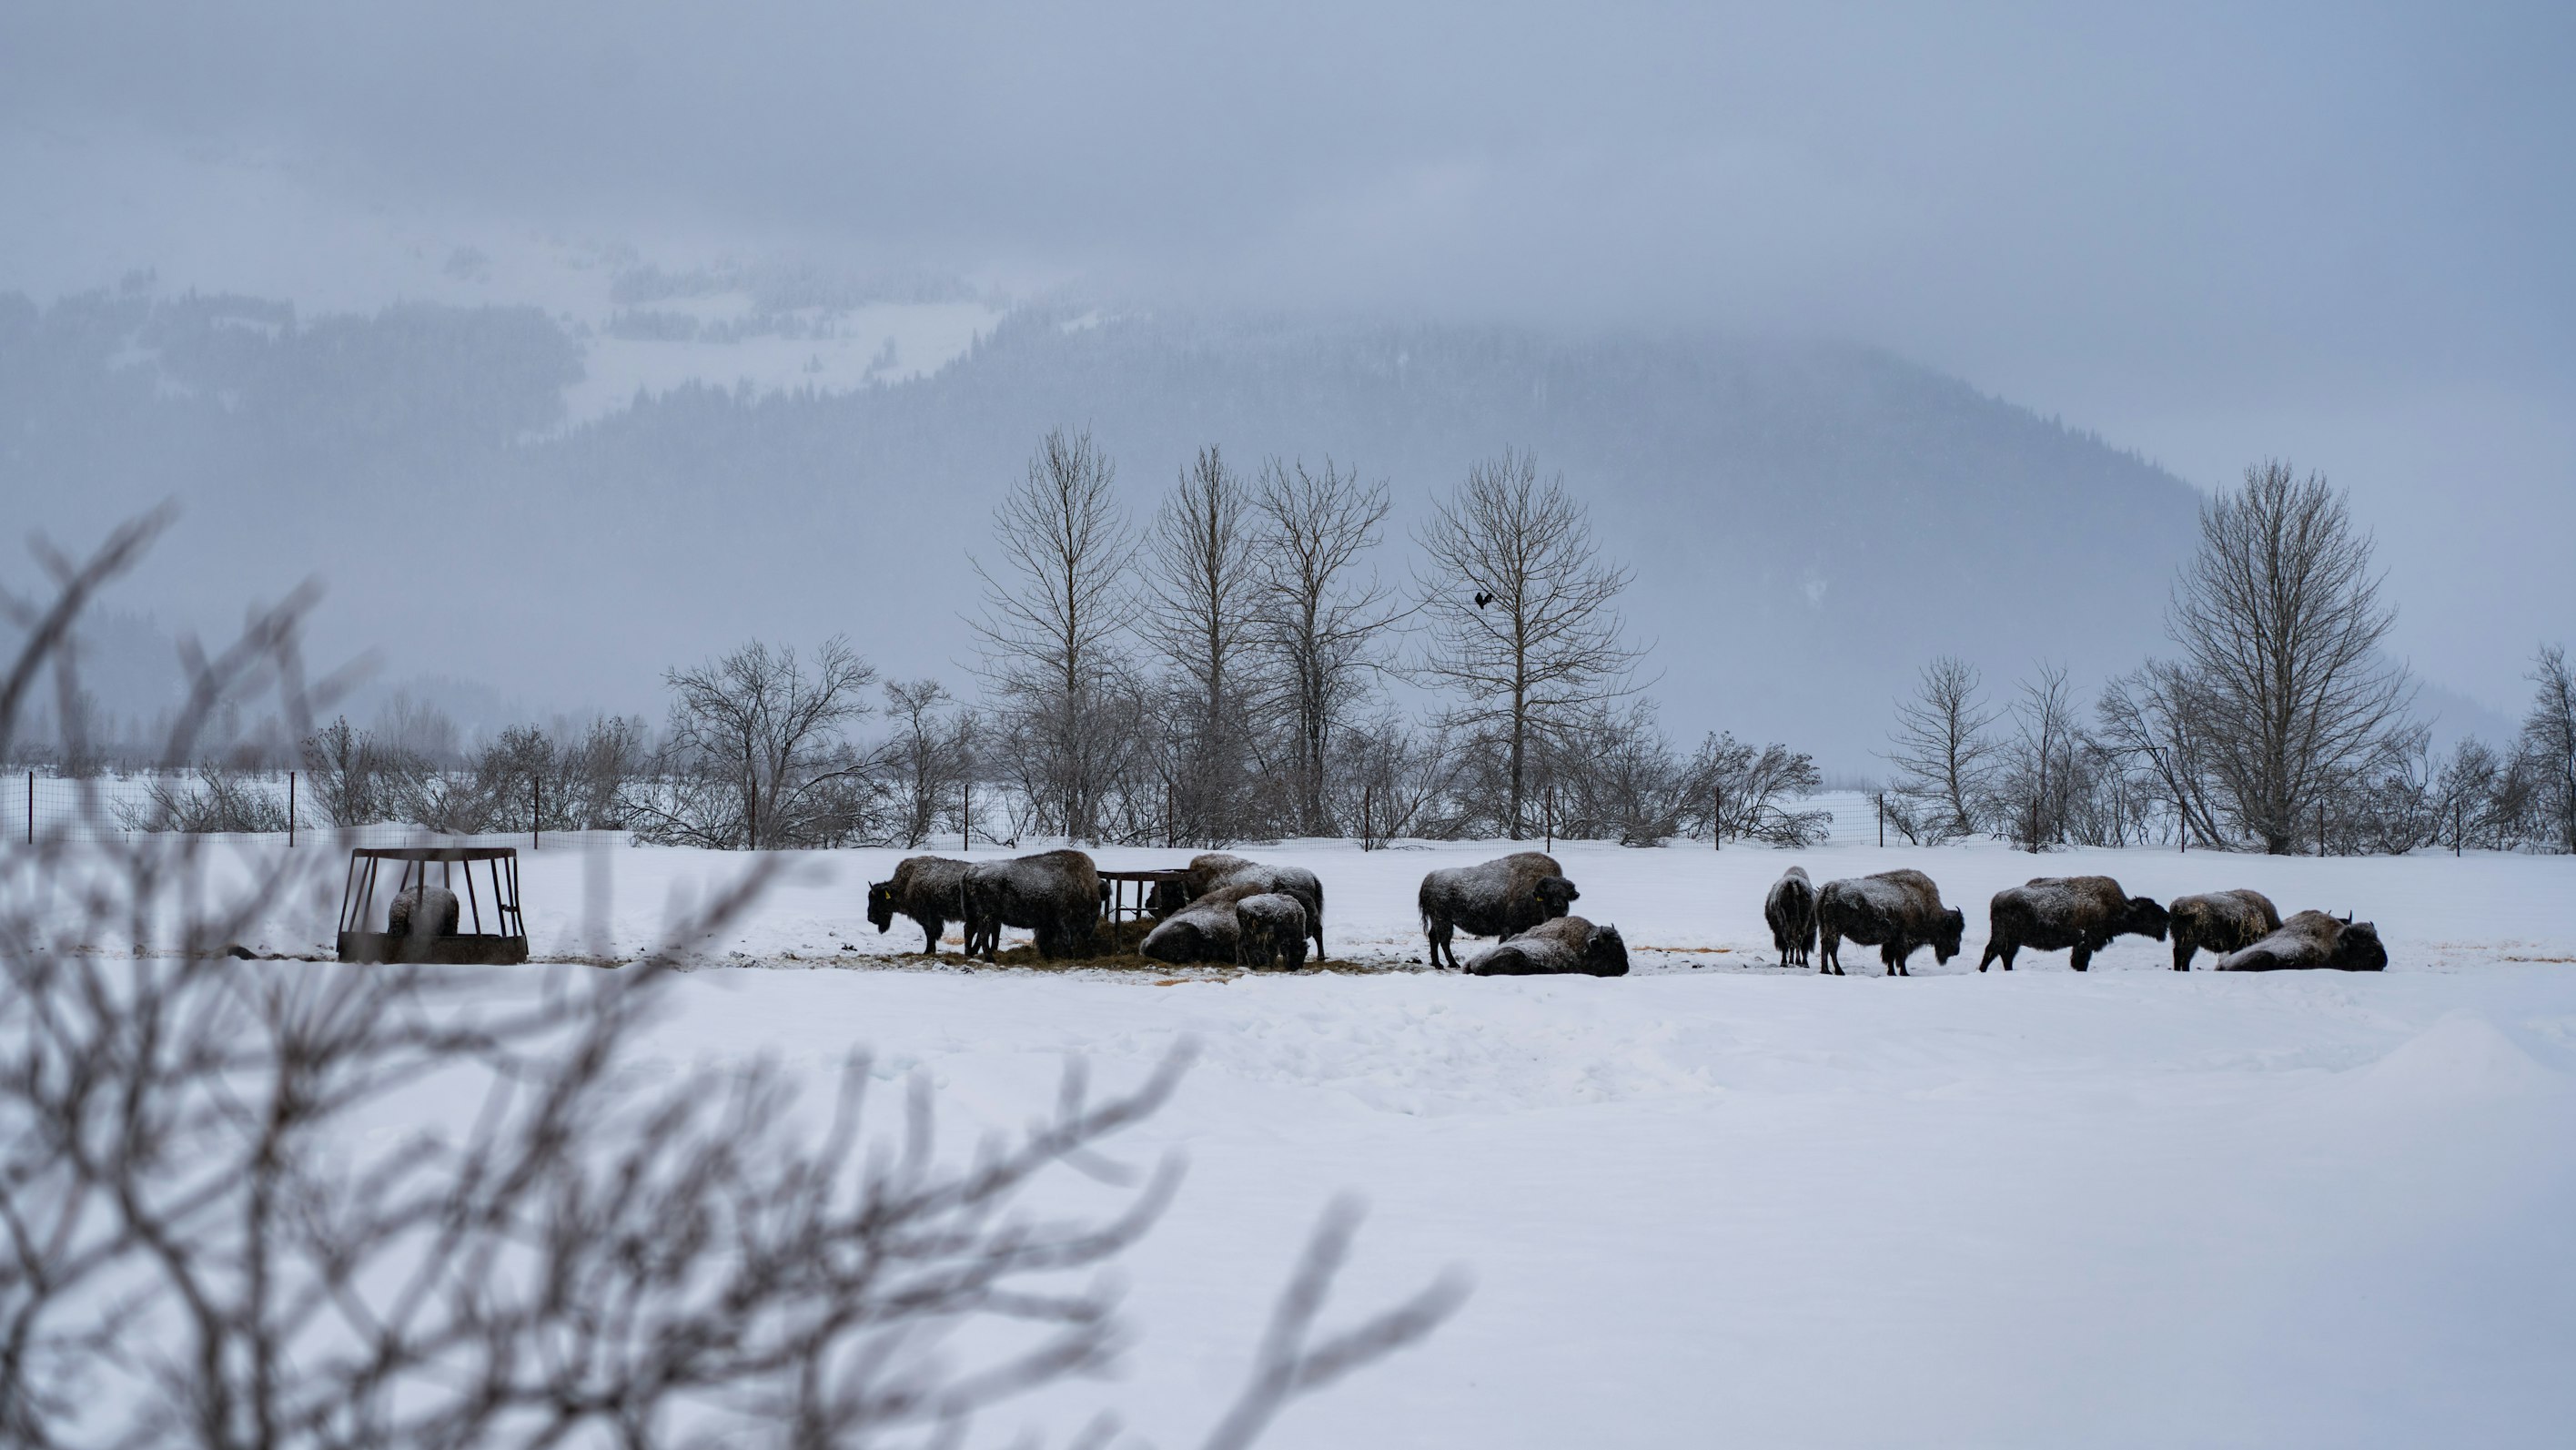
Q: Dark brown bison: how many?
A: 13